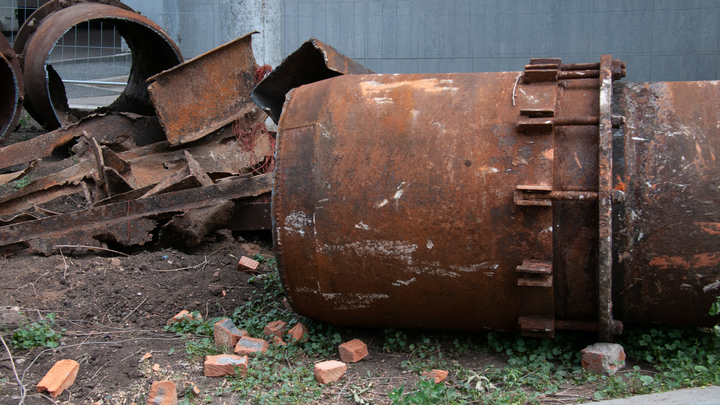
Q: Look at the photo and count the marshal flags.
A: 0